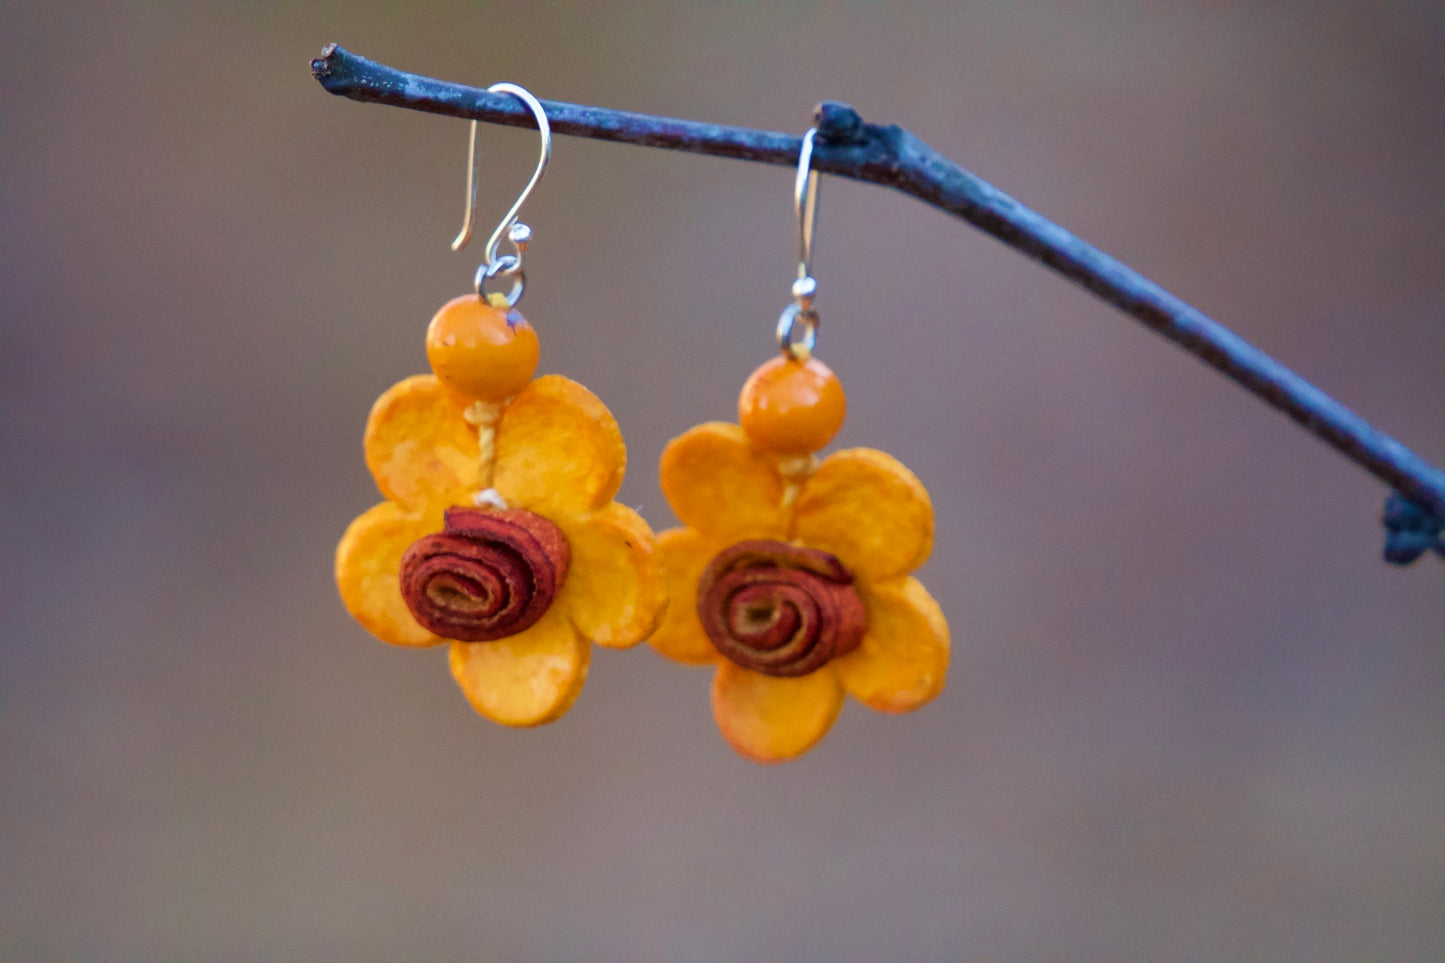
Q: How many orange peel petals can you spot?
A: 10